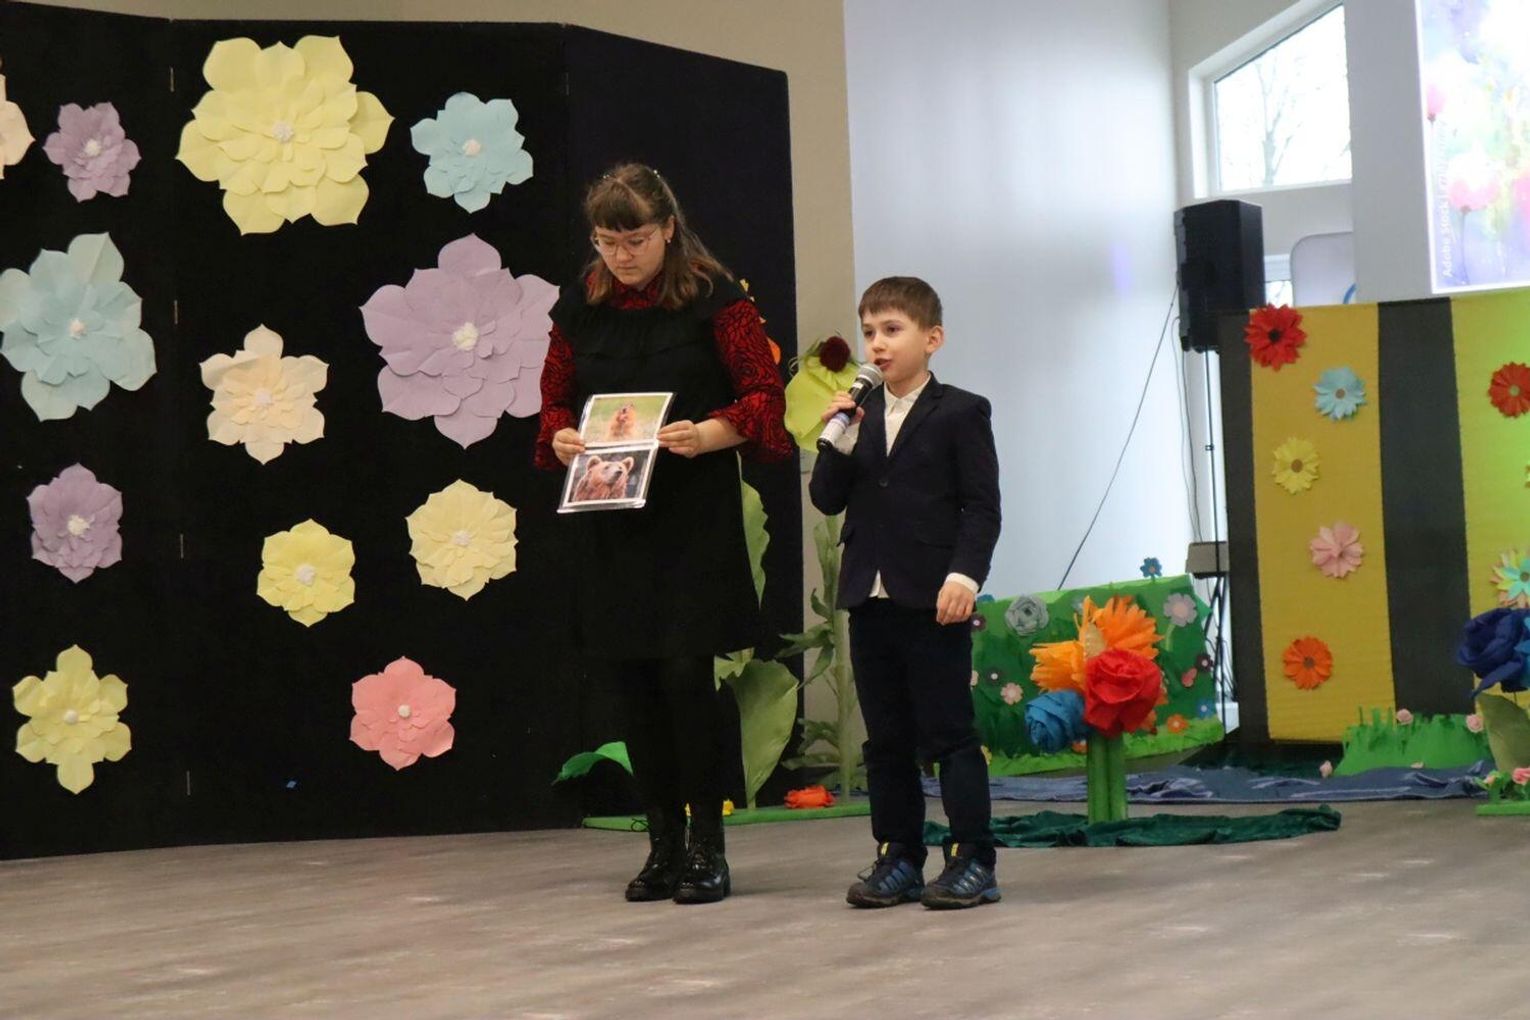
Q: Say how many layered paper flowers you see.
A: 12